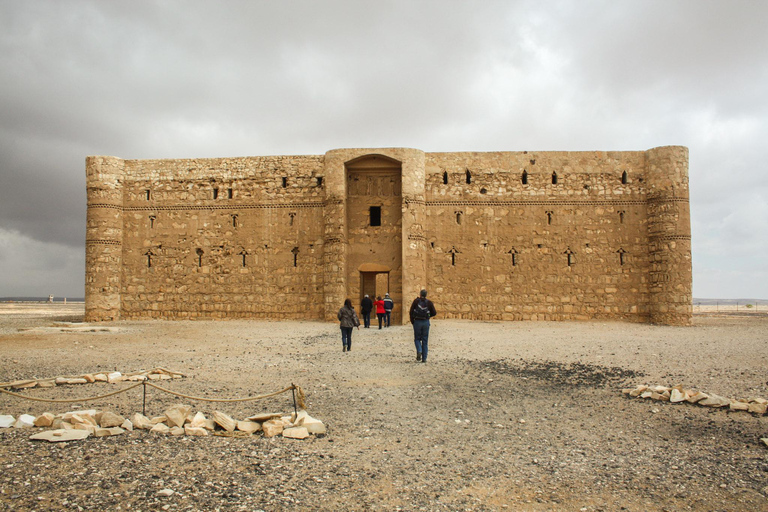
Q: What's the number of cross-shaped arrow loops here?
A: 14